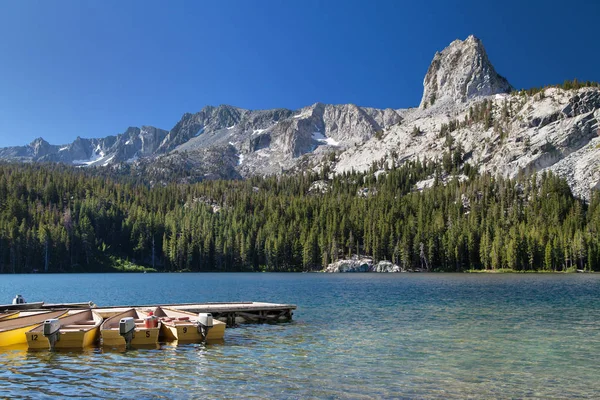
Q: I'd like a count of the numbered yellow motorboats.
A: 3